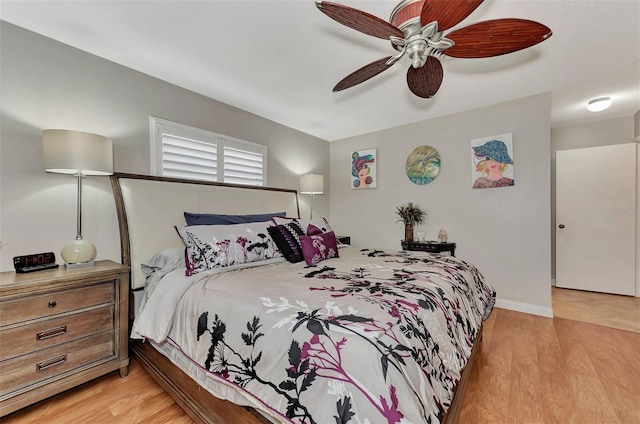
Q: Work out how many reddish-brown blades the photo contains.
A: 5